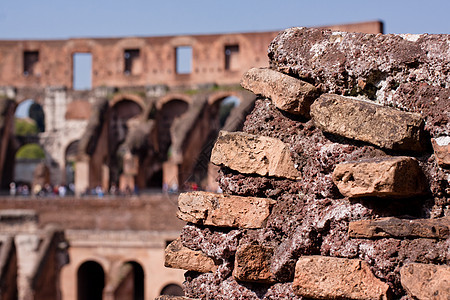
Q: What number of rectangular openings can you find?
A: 5